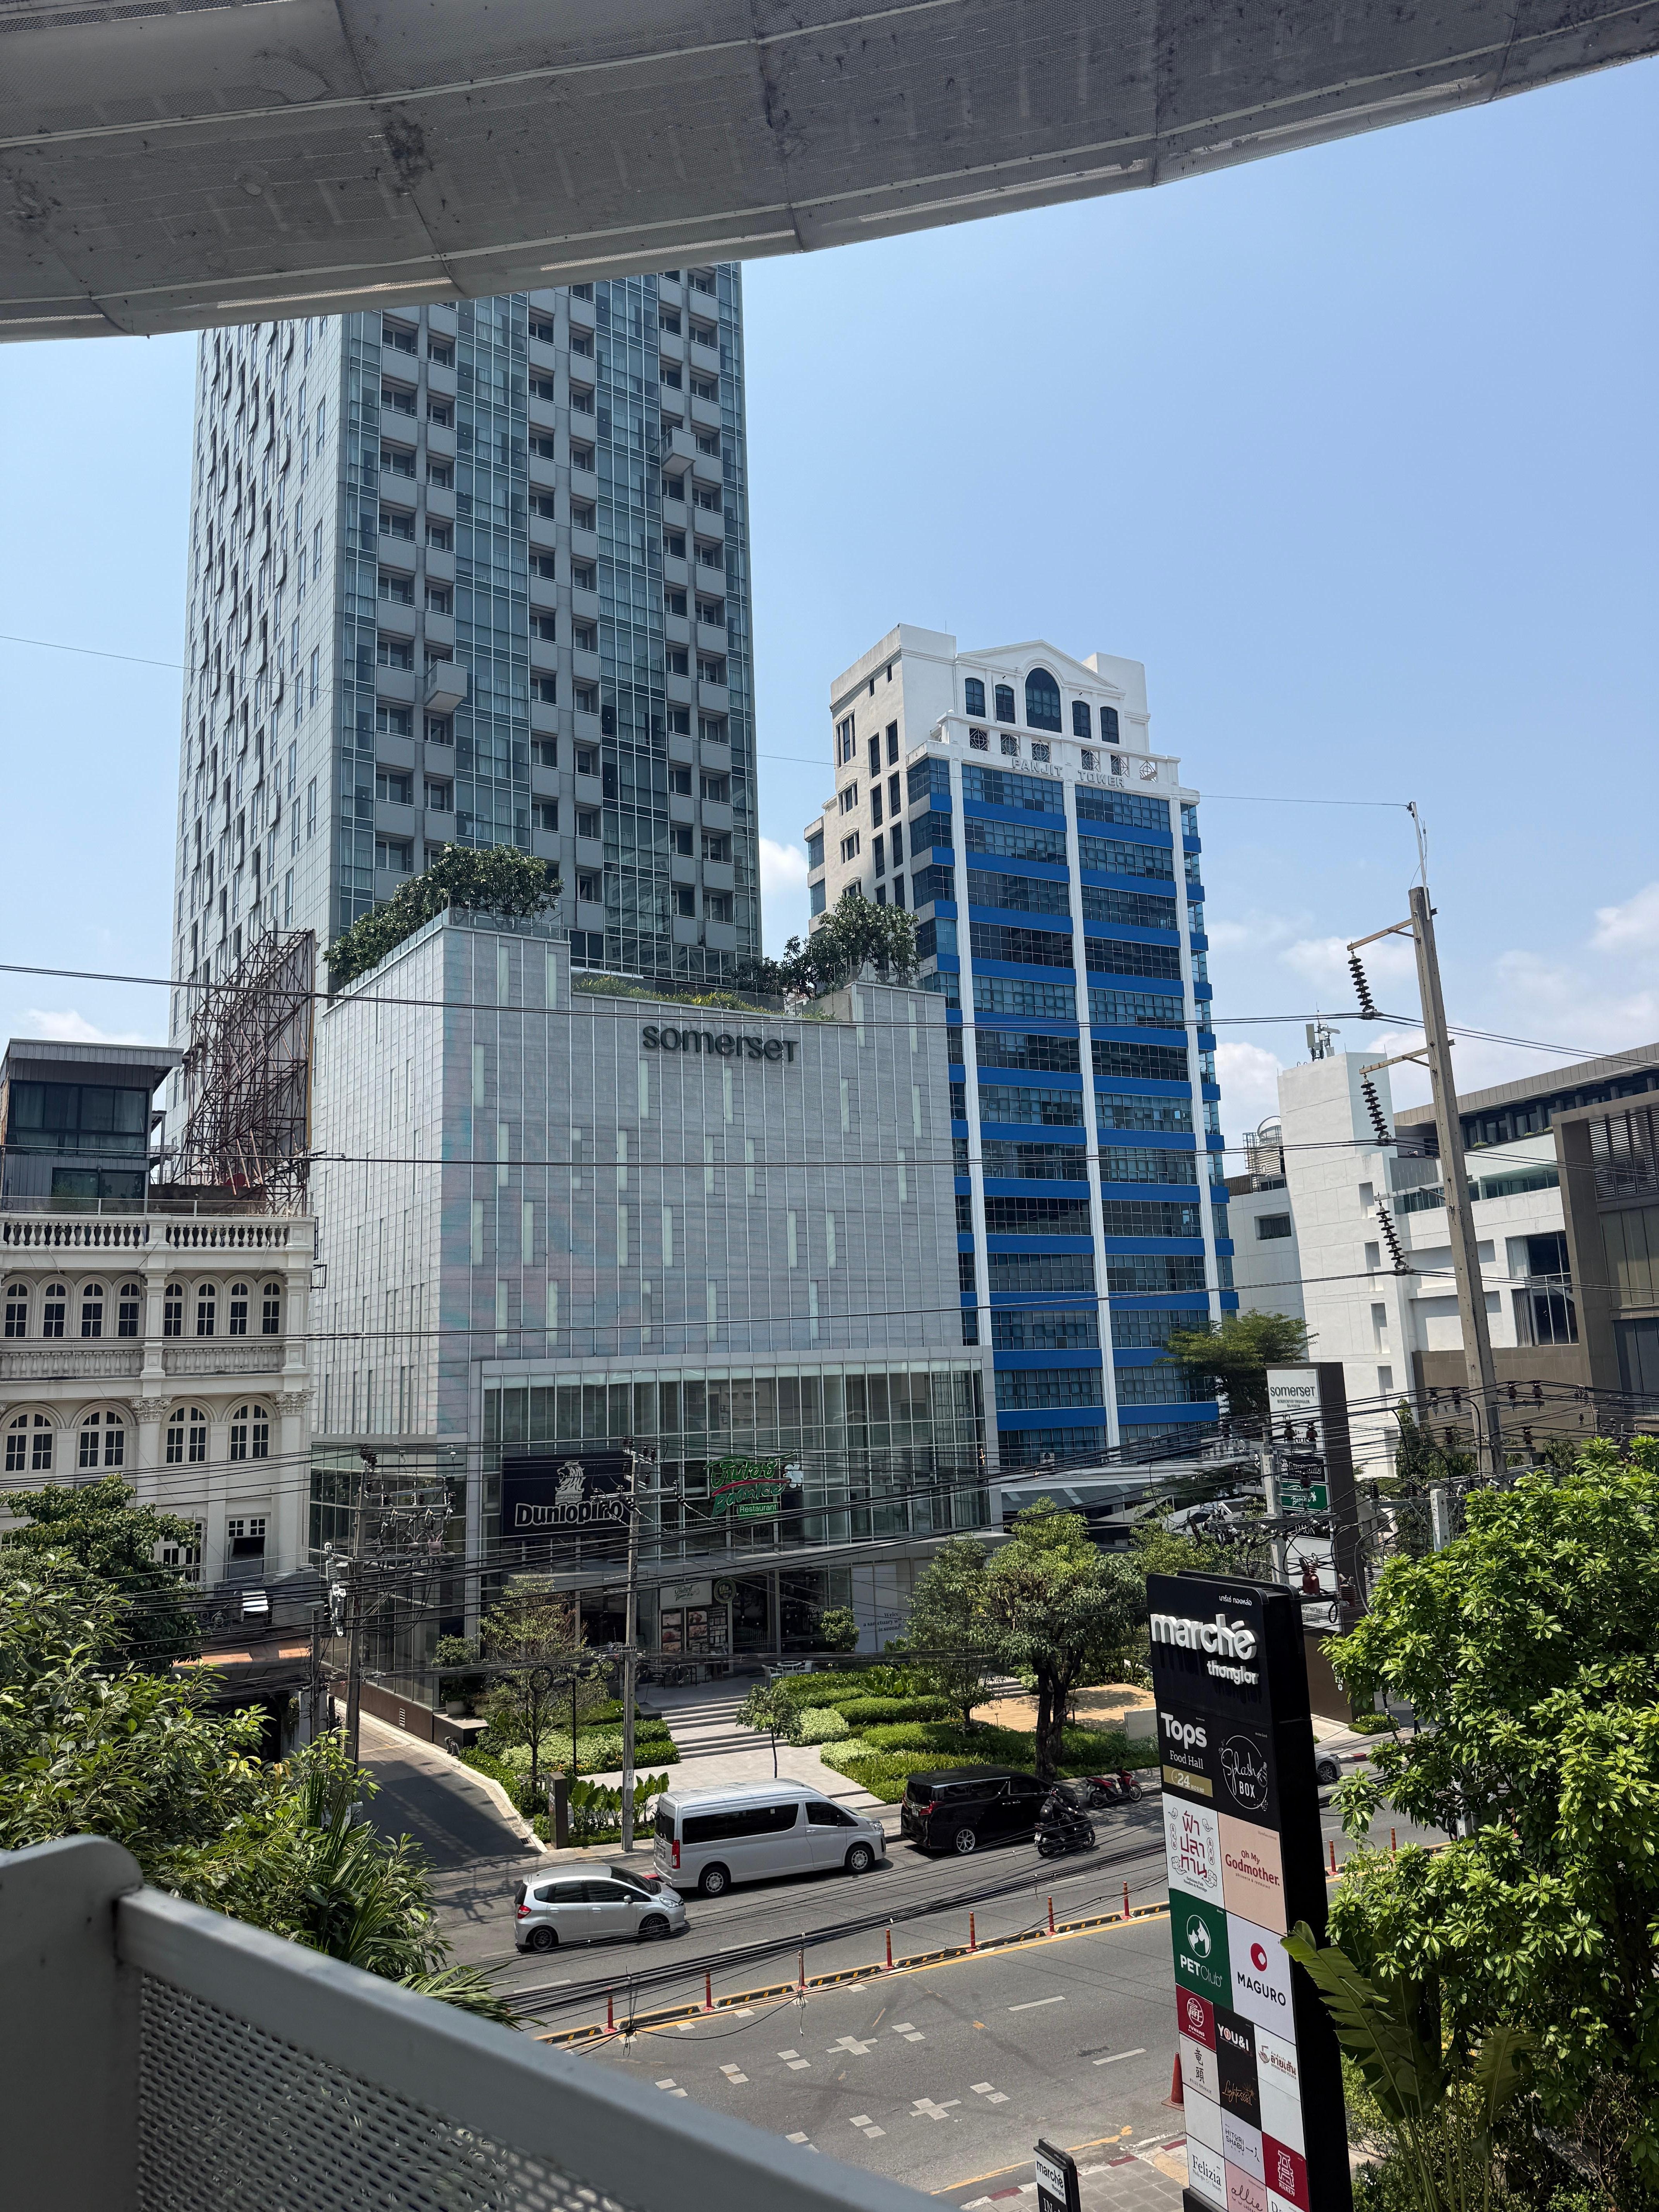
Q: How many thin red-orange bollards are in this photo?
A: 9